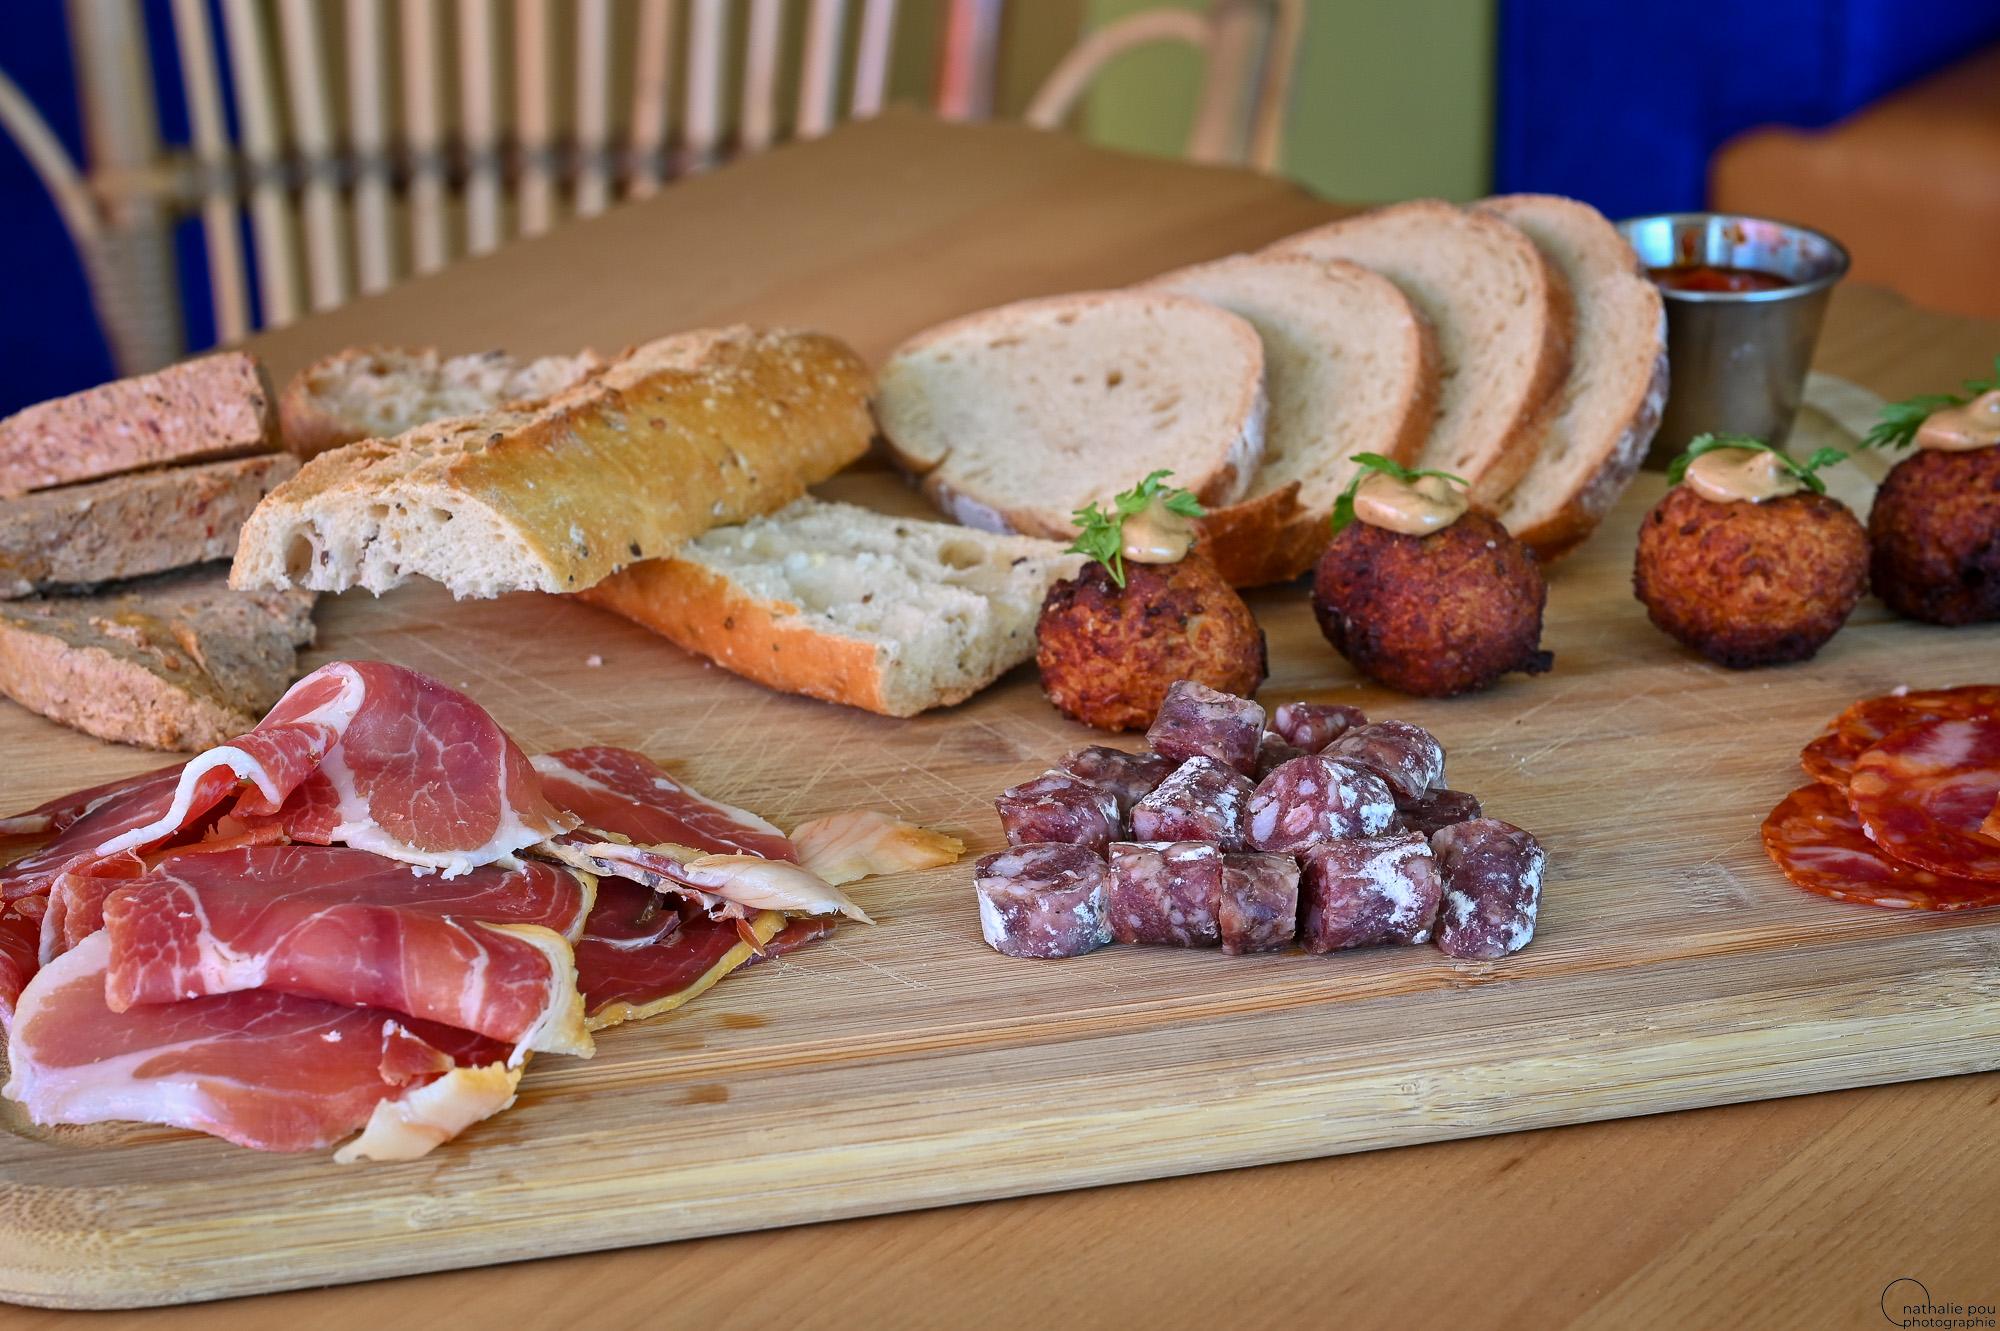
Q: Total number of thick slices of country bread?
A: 4